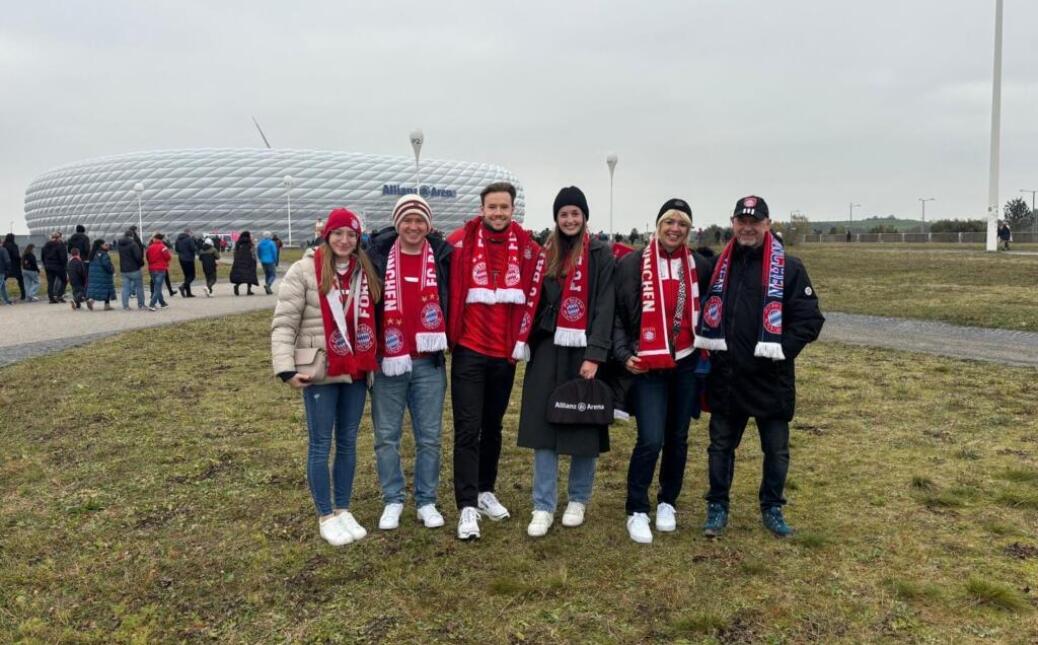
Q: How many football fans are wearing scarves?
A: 6